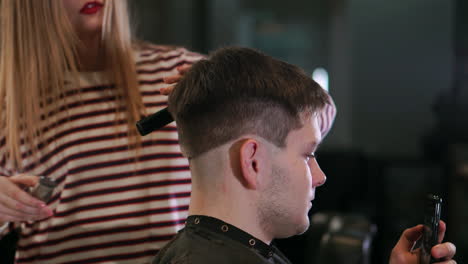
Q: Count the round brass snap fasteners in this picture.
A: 4